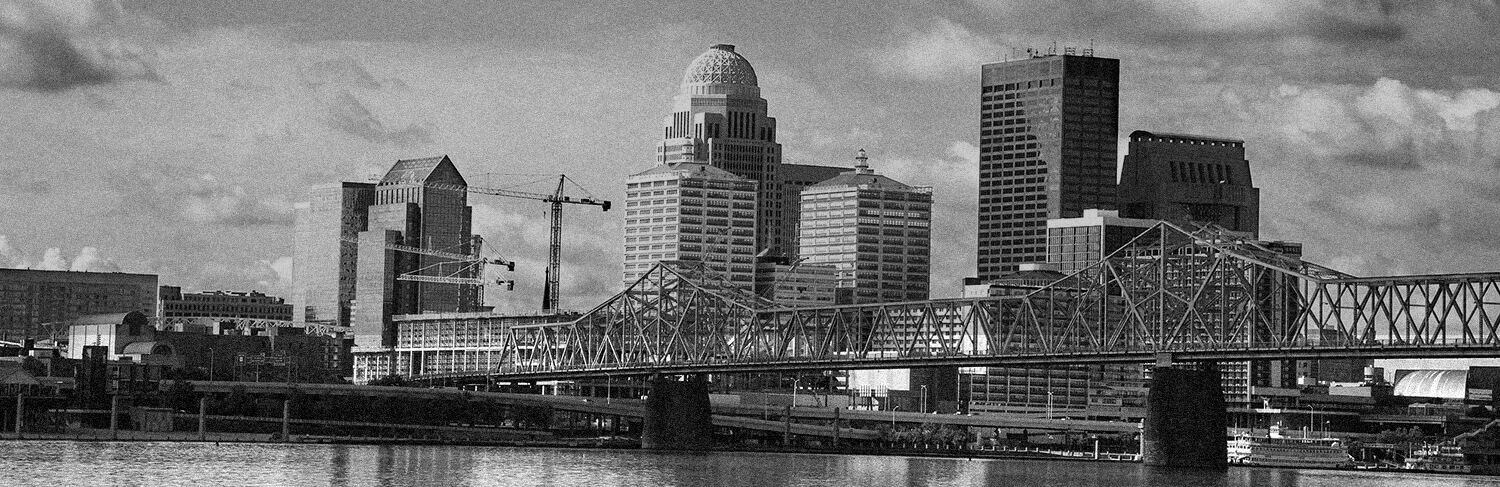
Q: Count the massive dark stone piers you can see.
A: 2